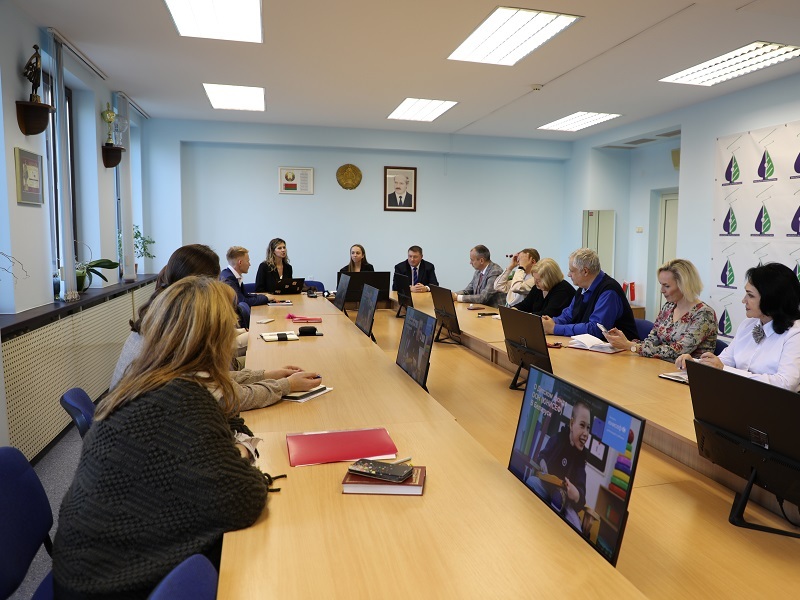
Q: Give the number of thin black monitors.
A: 9